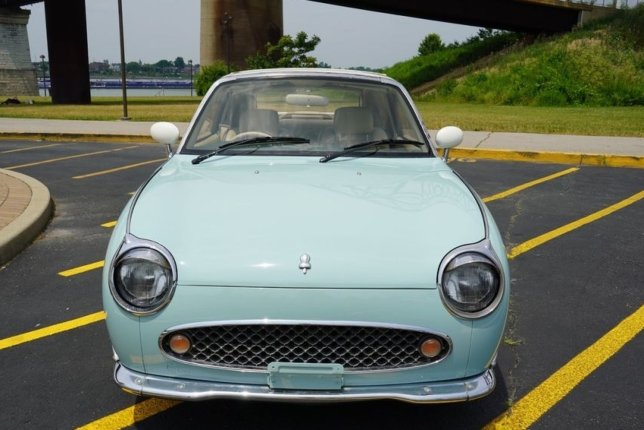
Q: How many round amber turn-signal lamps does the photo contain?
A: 2